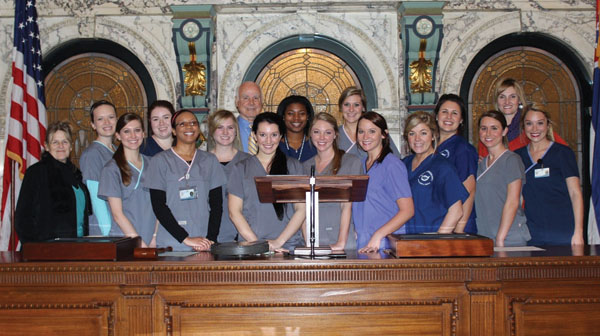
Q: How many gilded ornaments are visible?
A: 2